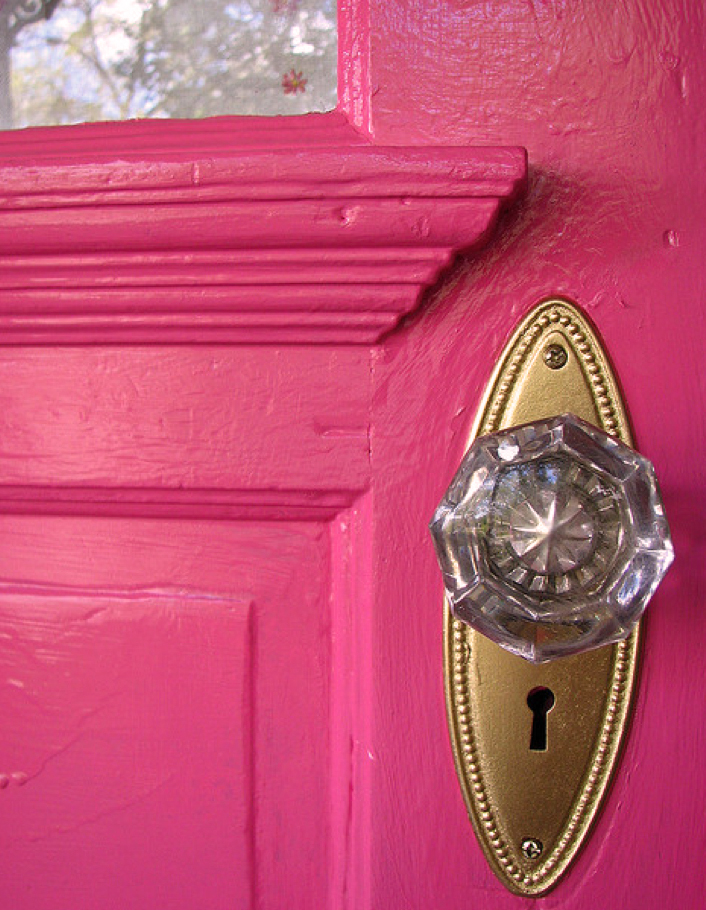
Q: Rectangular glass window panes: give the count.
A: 1